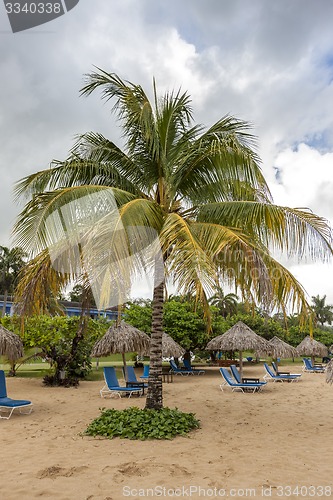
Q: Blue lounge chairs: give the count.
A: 12